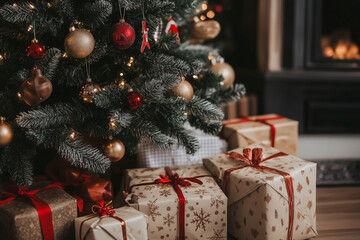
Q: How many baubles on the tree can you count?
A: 11